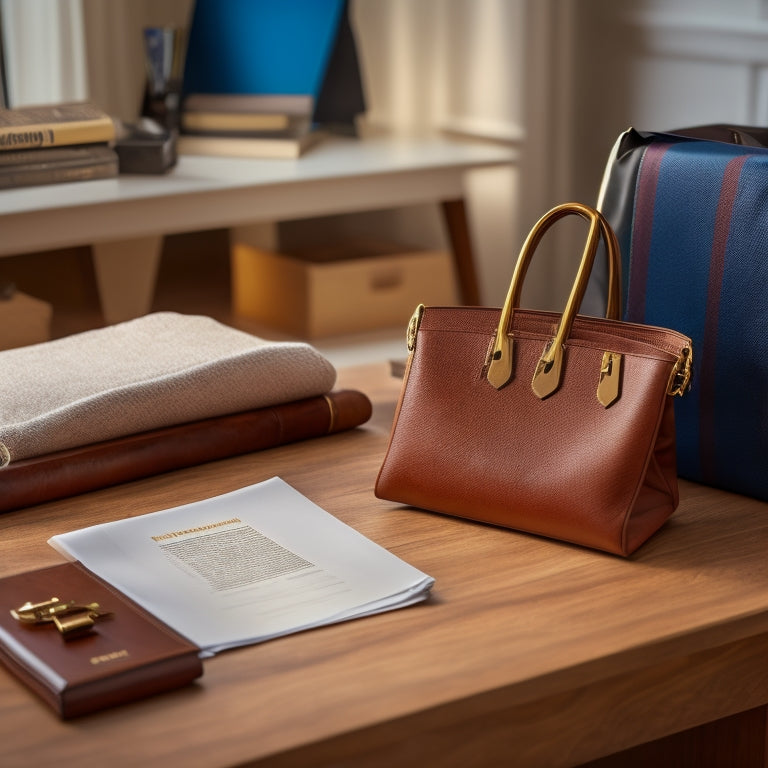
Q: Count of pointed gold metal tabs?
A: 3